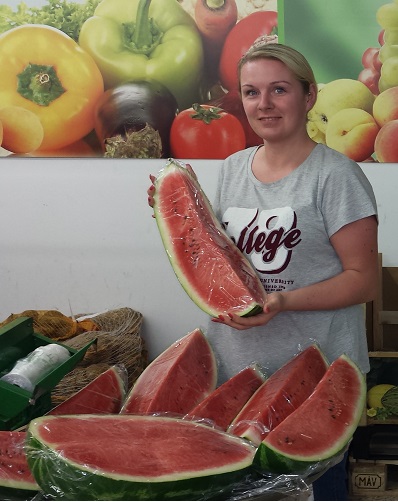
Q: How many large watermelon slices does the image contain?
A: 8